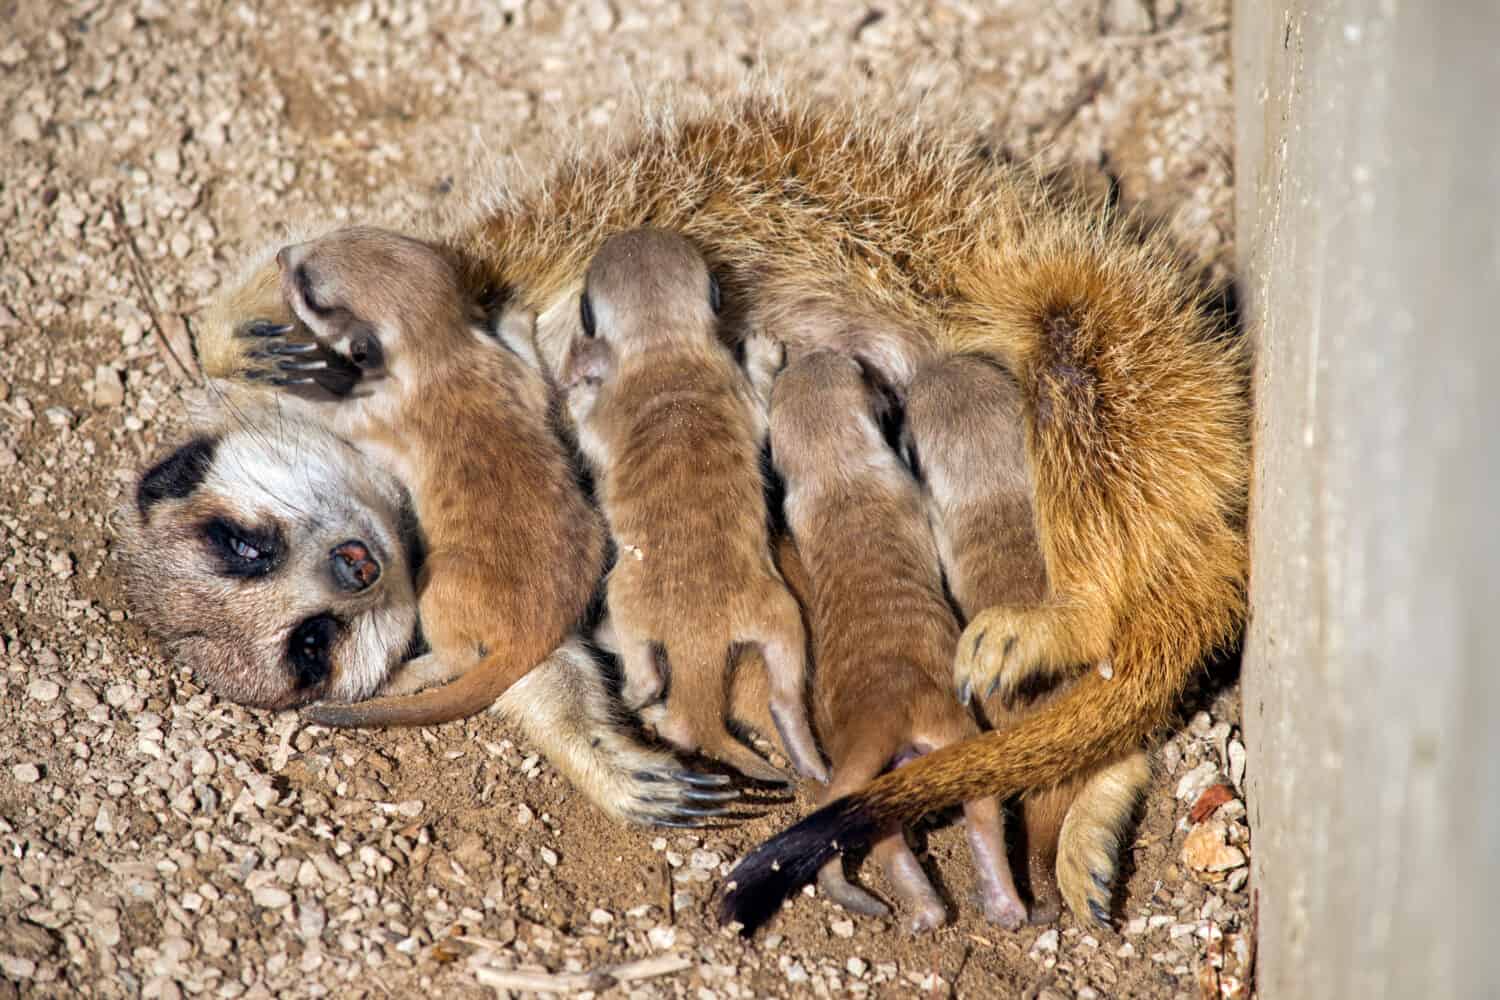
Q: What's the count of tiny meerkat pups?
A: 4